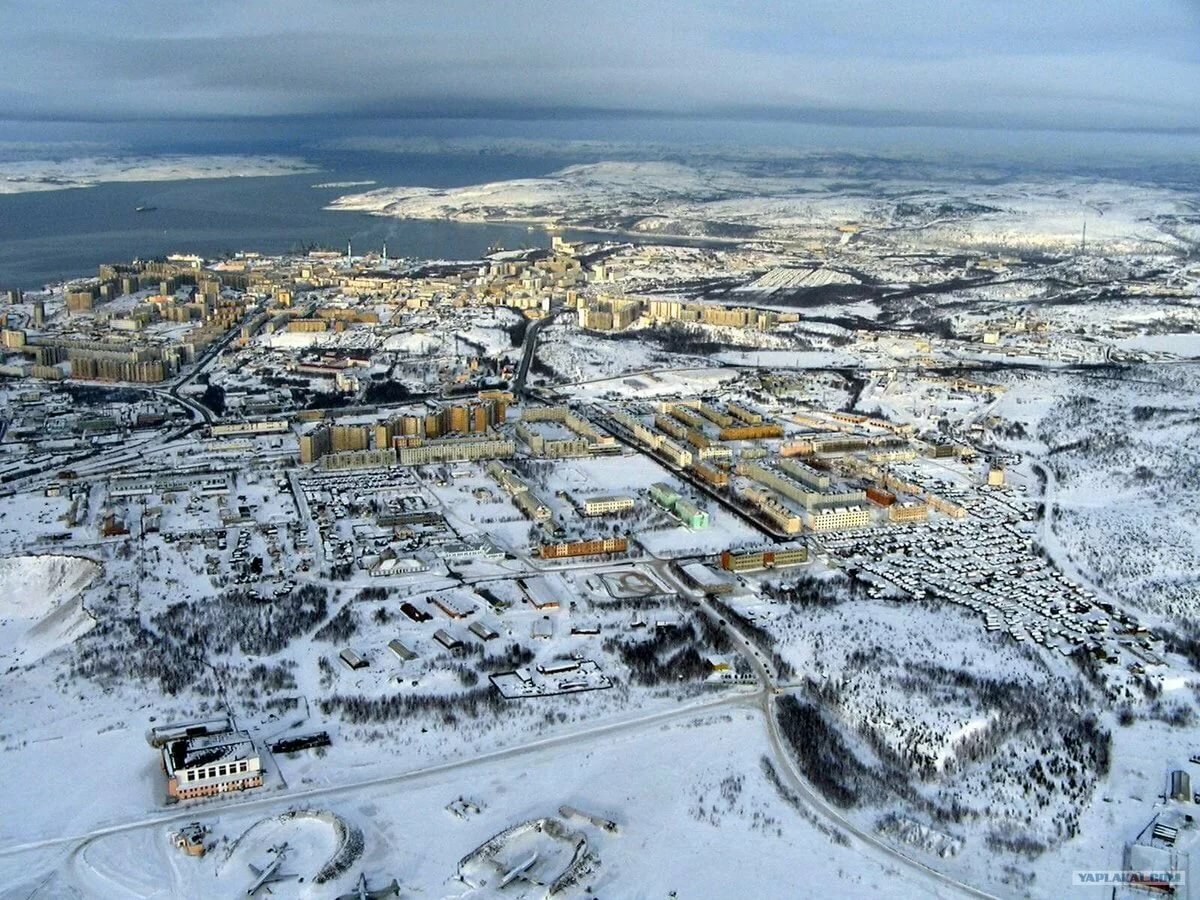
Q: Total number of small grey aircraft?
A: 3